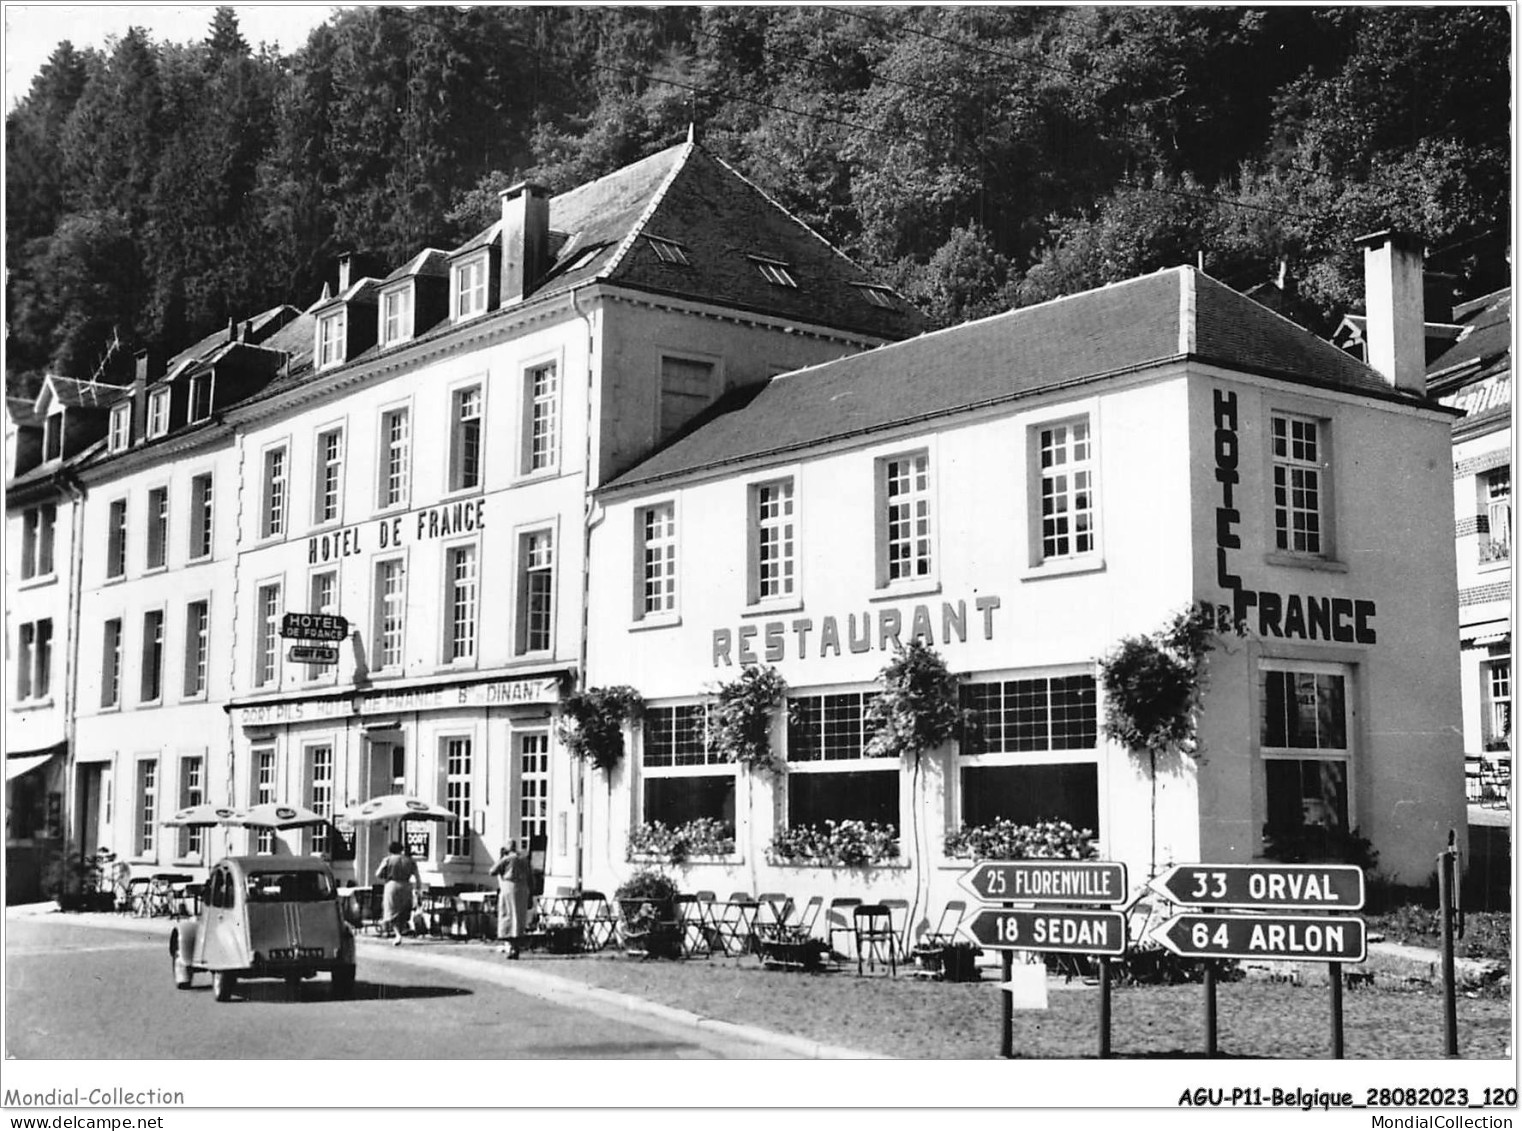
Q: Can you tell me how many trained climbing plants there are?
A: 4